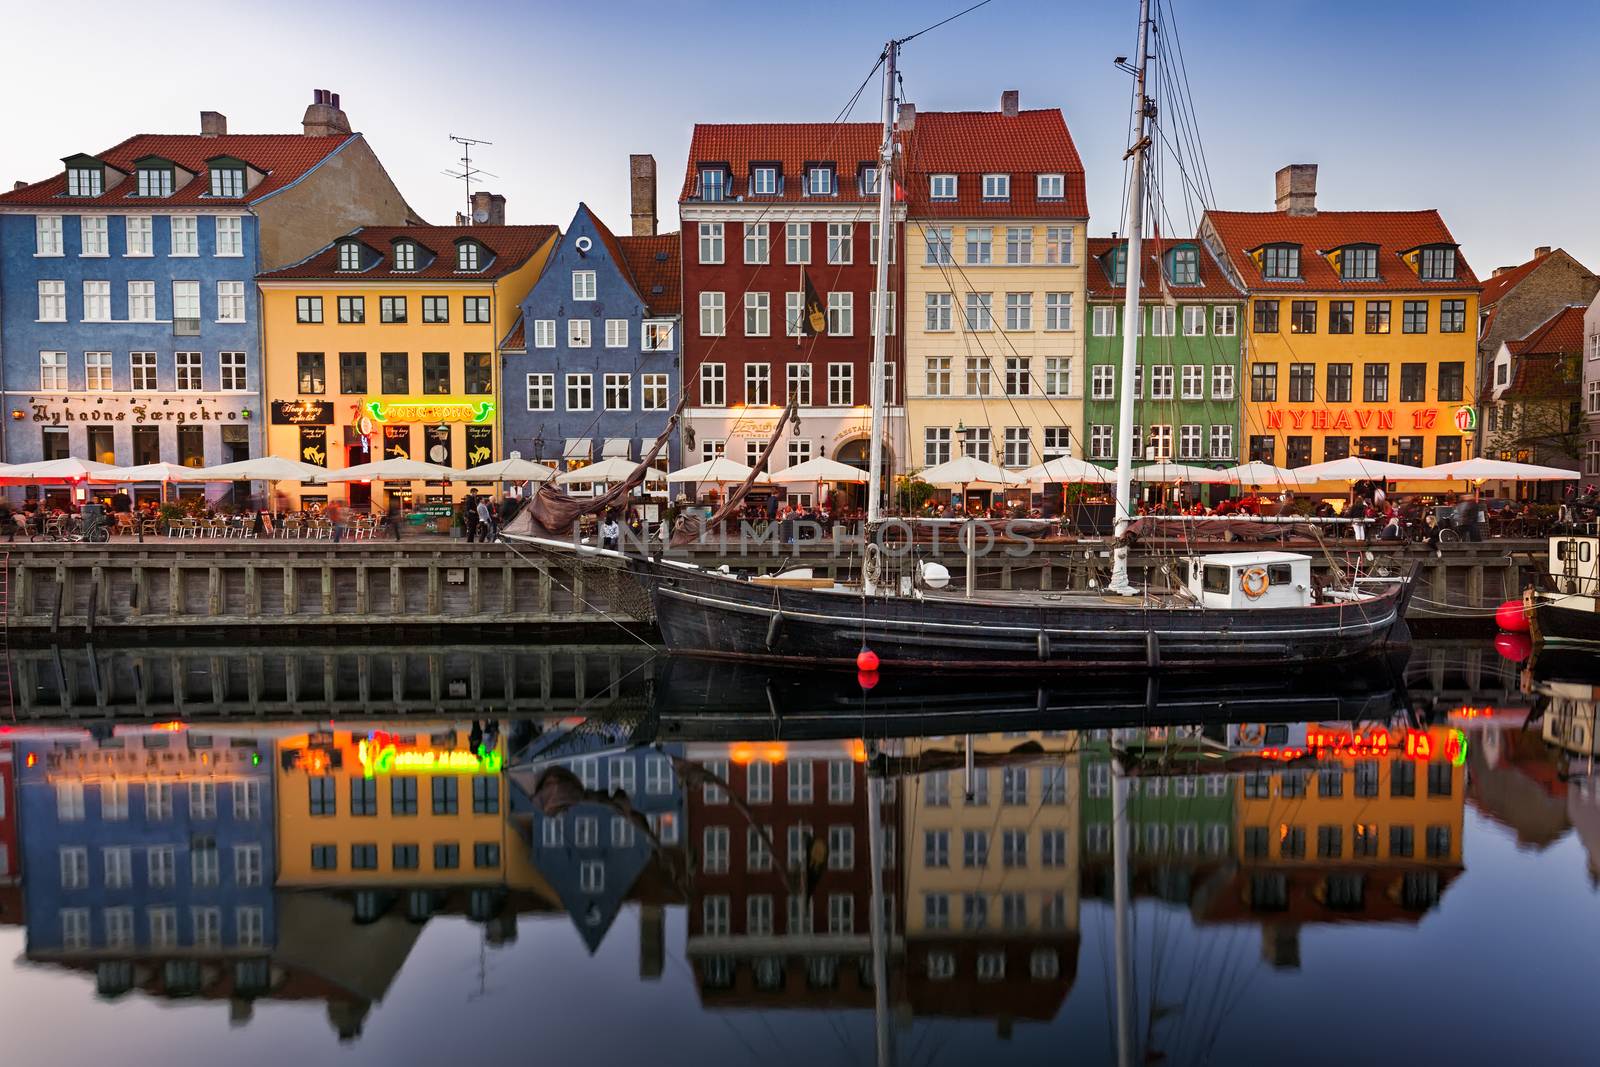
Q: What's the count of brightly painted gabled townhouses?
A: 7